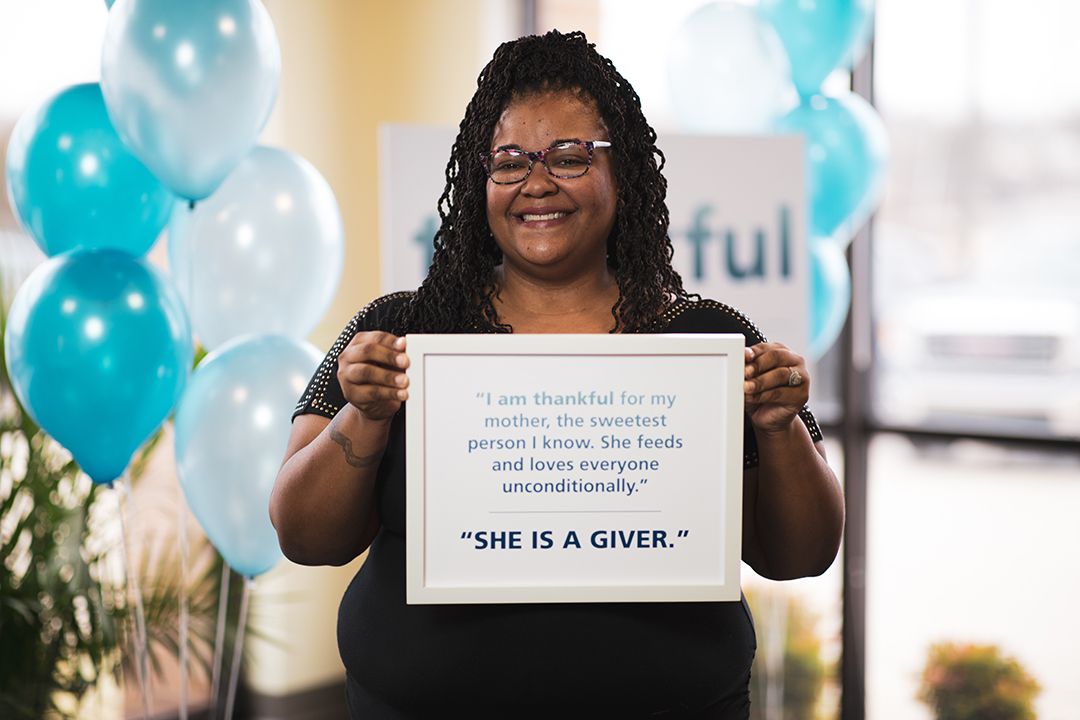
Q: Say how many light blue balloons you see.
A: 4